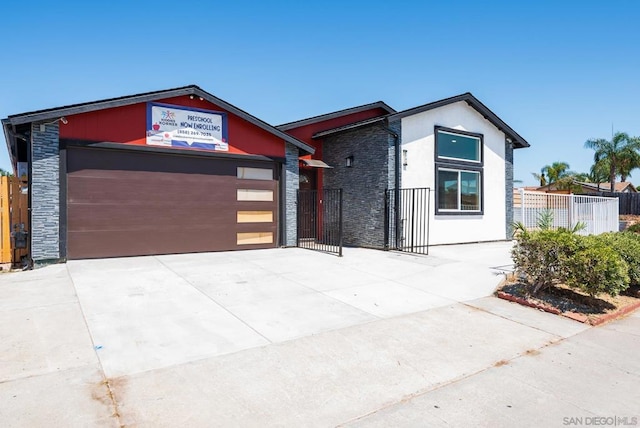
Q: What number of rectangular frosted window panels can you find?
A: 4